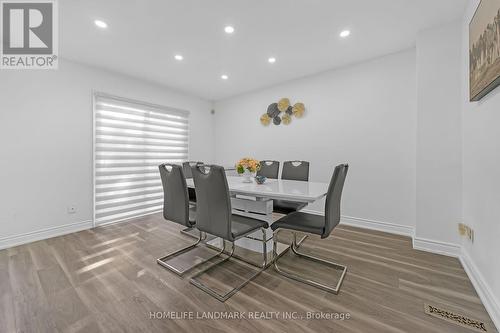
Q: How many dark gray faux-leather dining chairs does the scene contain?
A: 6